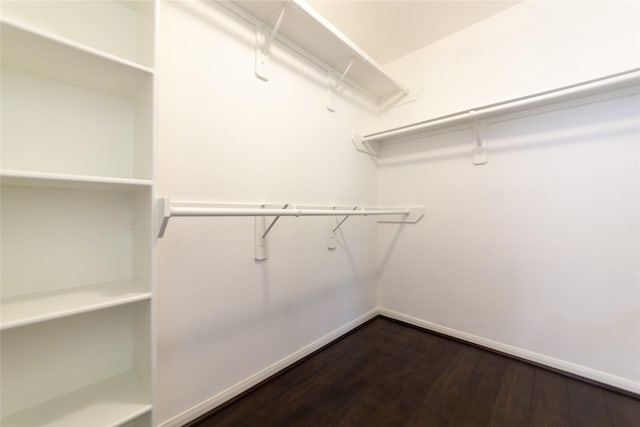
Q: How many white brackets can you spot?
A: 5